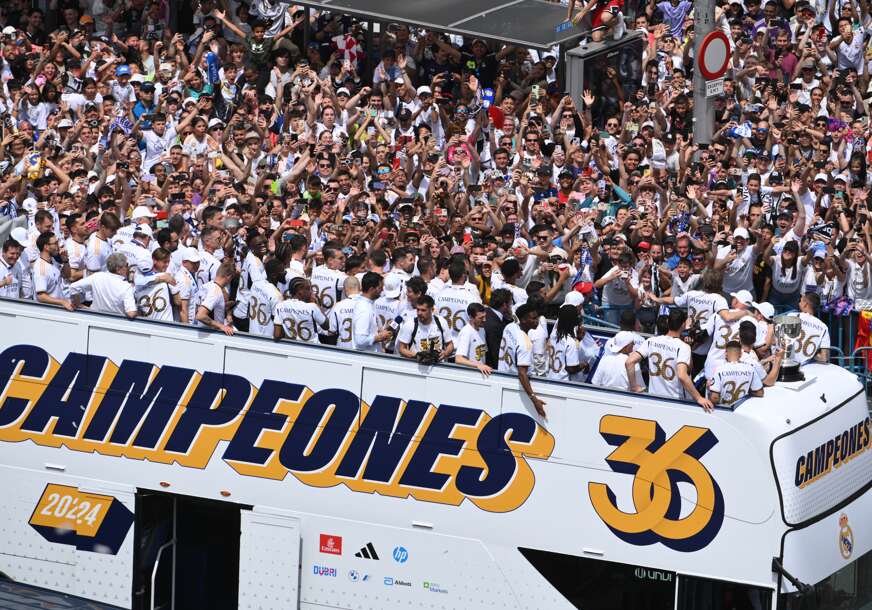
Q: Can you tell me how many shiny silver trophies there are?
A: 1